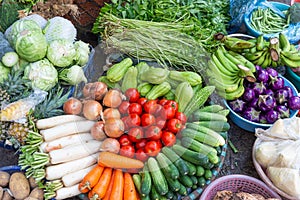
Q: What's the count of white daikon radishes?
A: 7